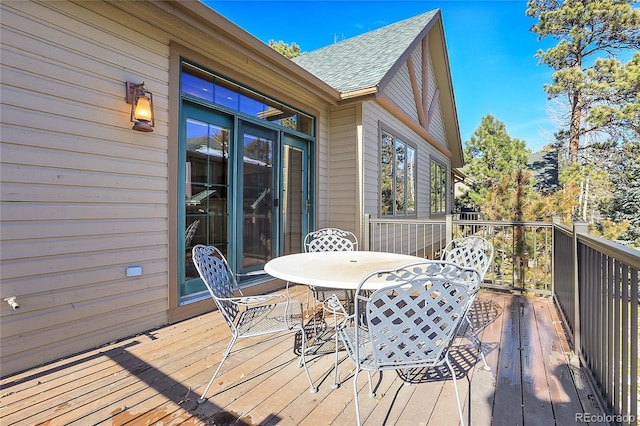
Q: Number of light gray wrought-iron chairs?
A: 4